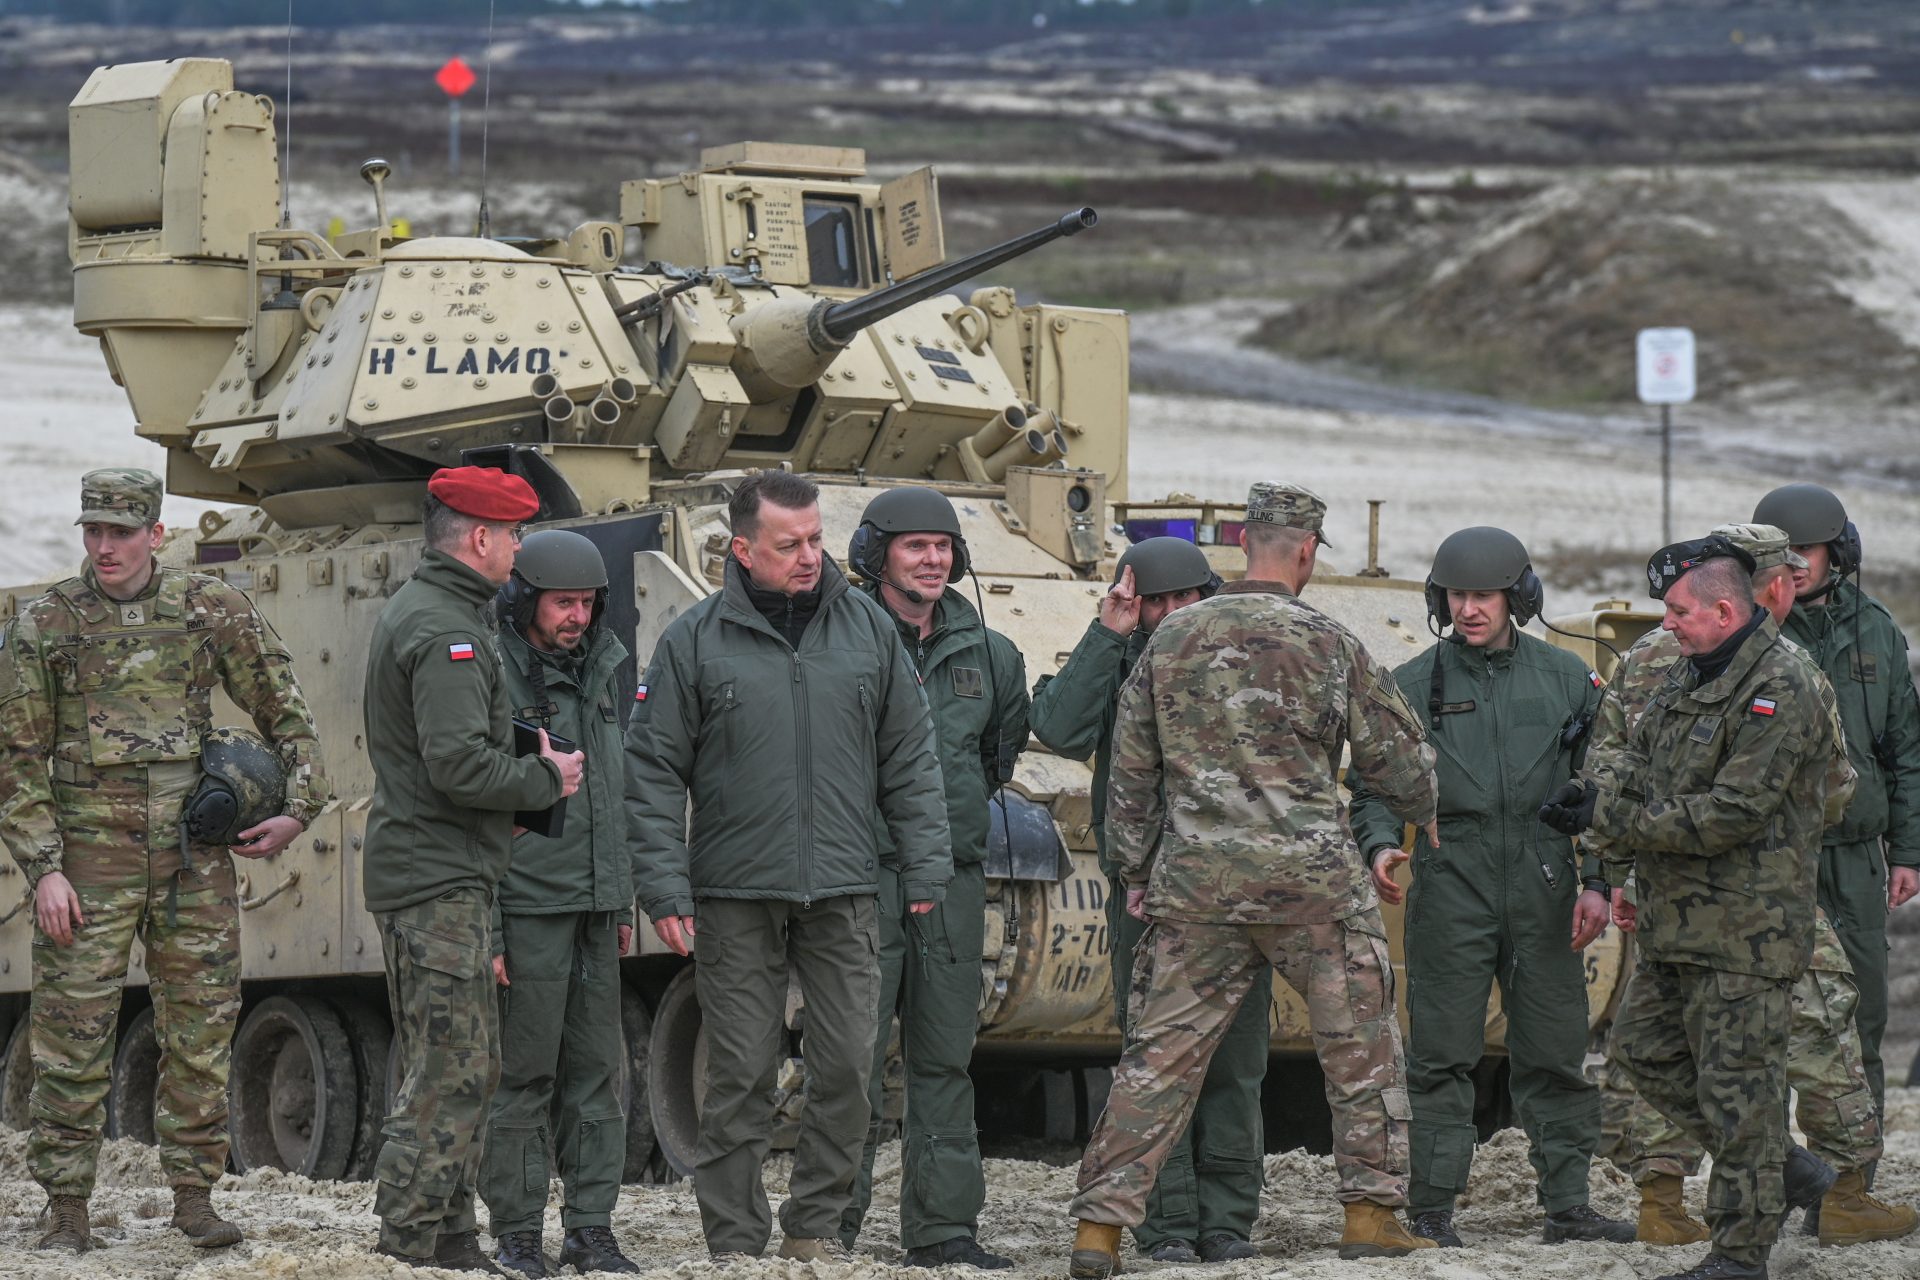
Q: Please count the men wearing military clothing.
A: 11